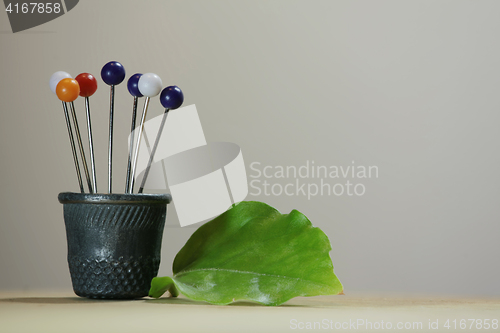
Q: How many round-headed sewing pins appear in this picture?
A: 7